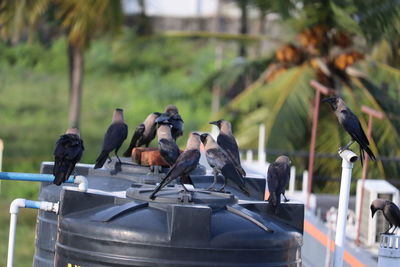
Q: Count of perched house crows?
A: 11